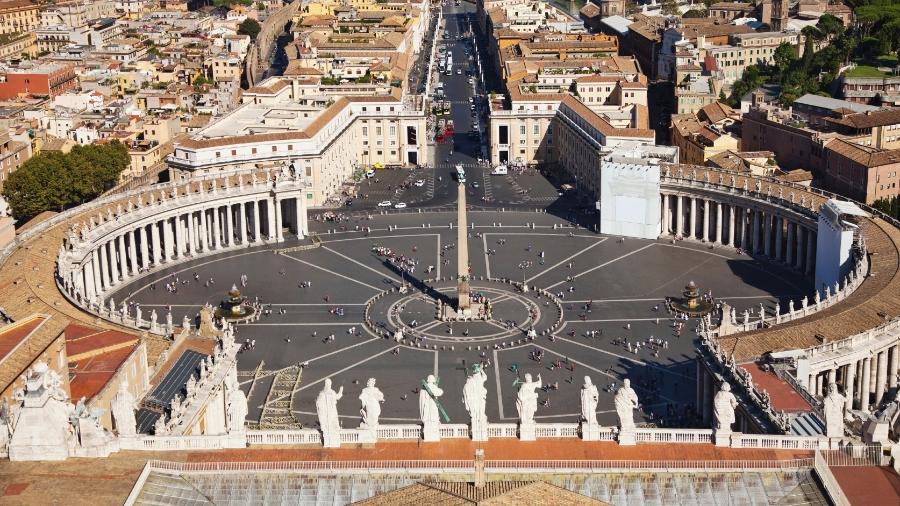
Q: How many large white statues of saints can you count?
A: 11